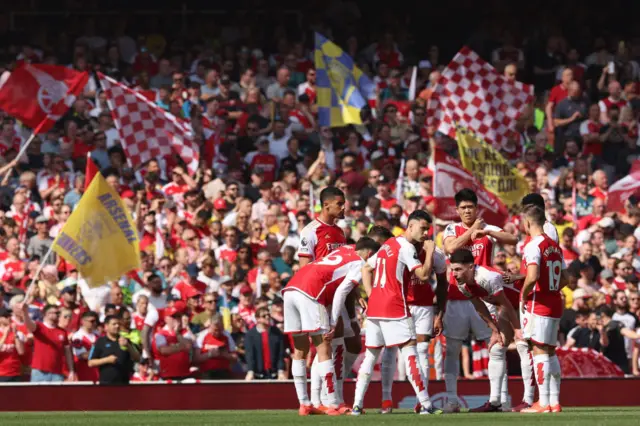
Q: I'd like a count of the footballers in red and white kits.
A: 9